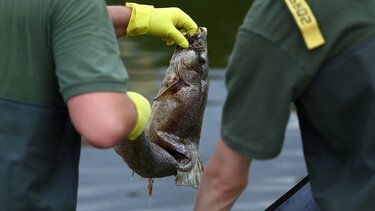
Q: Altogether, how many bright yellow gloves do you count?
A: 2